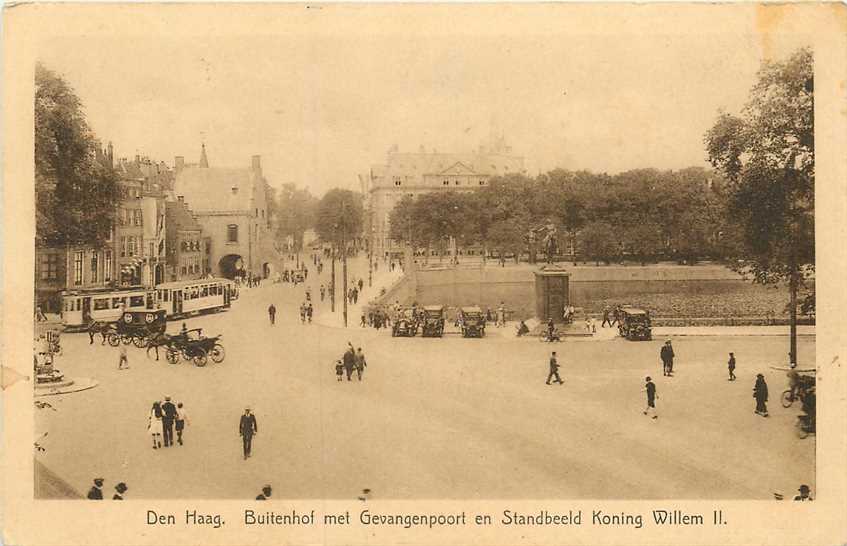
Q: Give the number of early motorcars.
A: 4